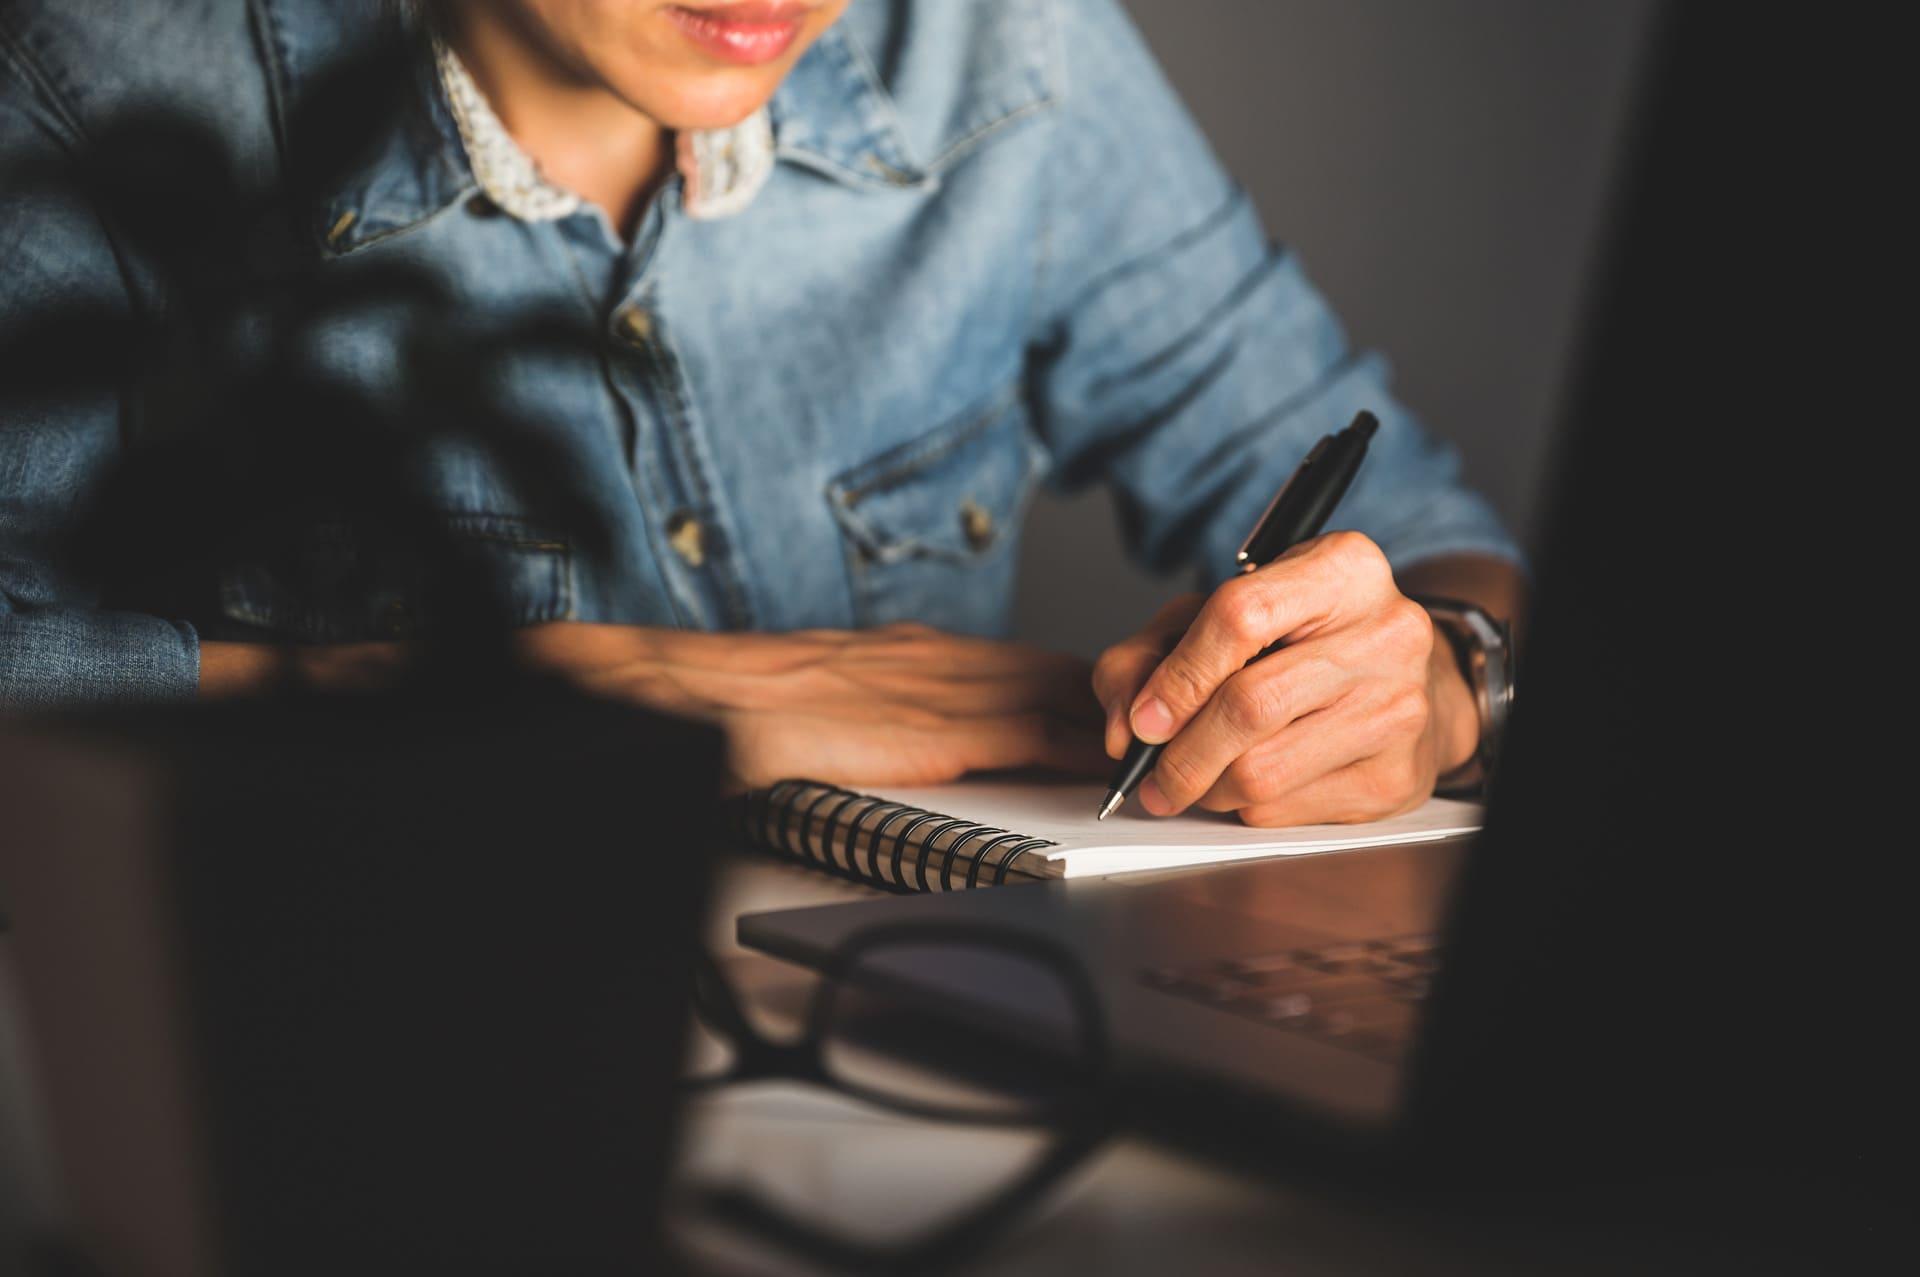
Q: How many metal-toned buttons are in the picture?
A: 3